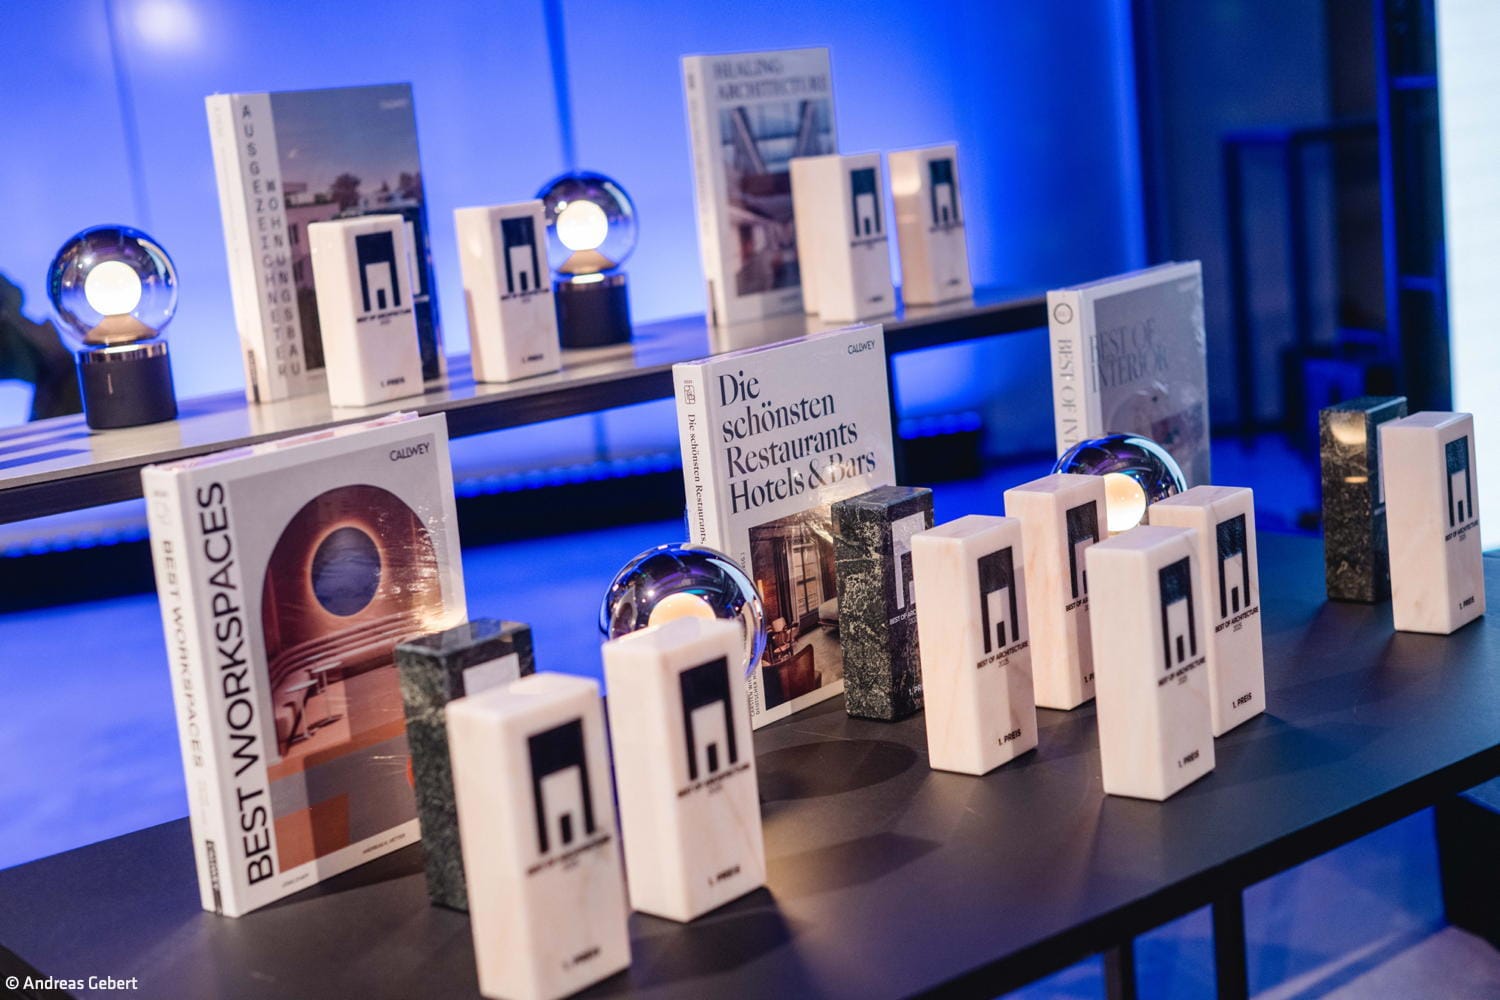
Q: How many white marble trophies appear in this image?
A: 11